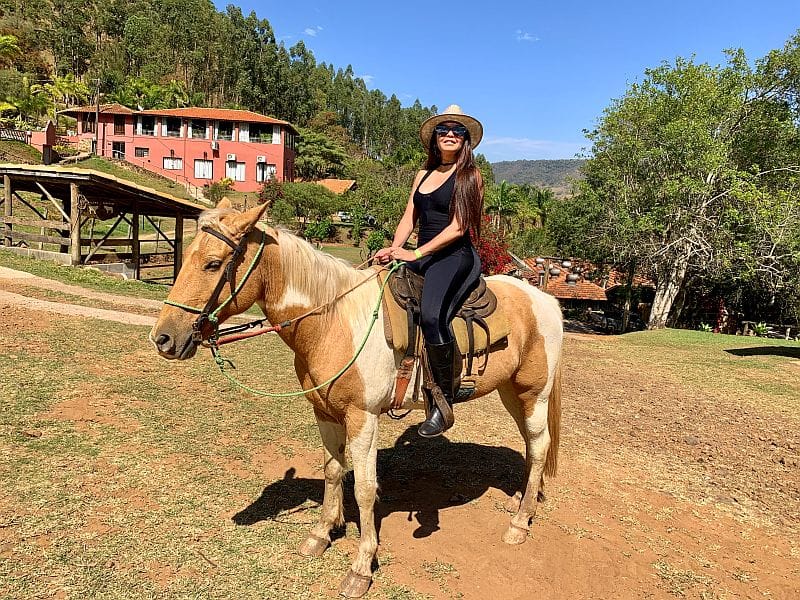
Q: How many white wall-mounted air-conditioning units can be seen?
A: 3